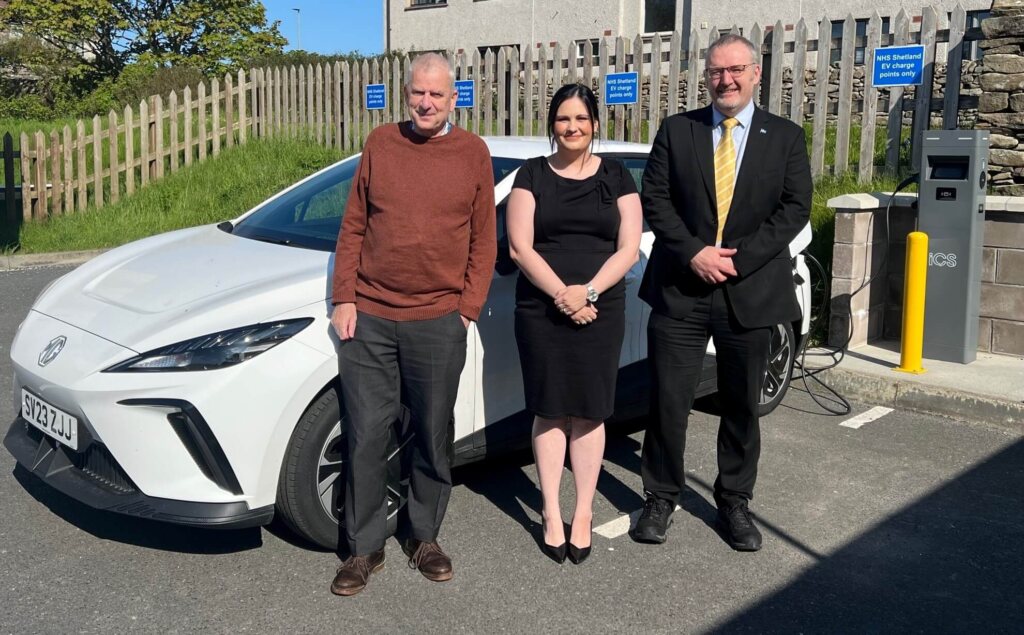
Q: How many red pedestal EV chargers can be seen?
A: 0